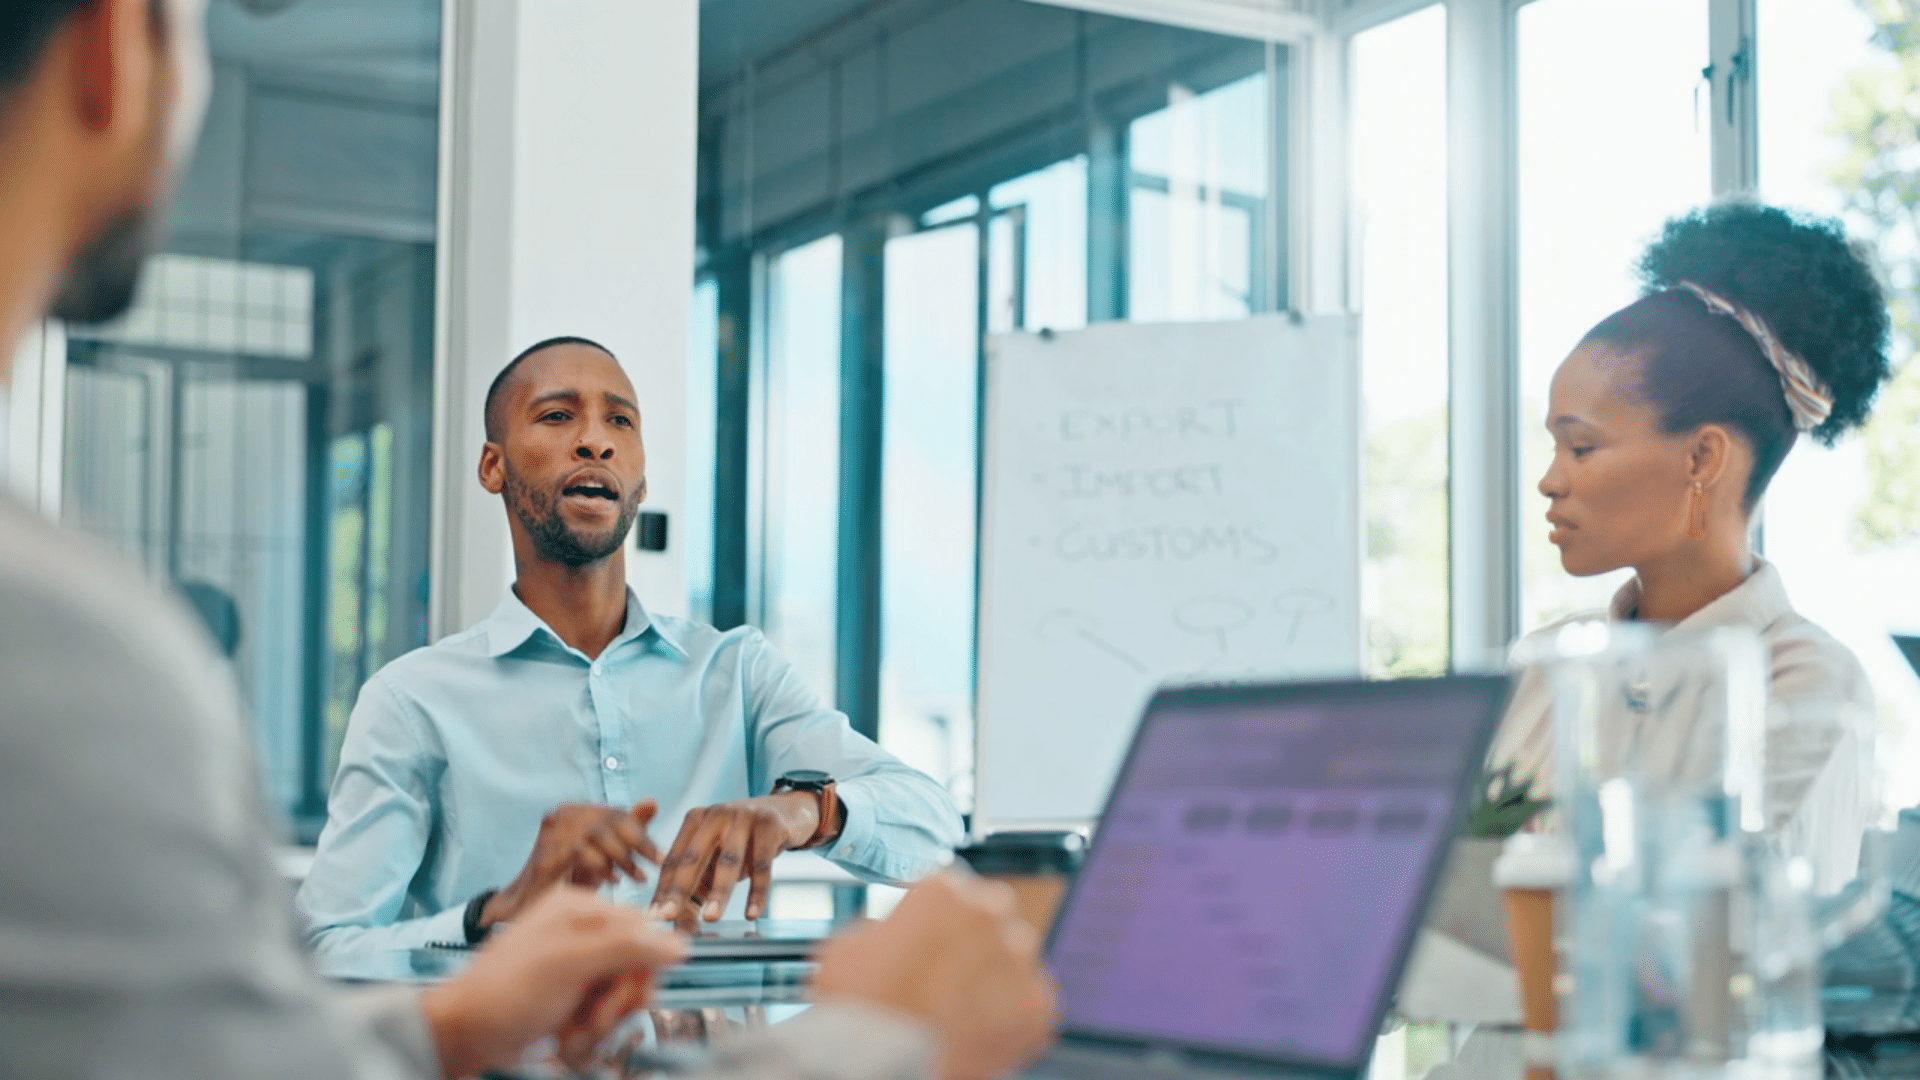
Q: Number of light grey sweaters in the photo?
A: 1